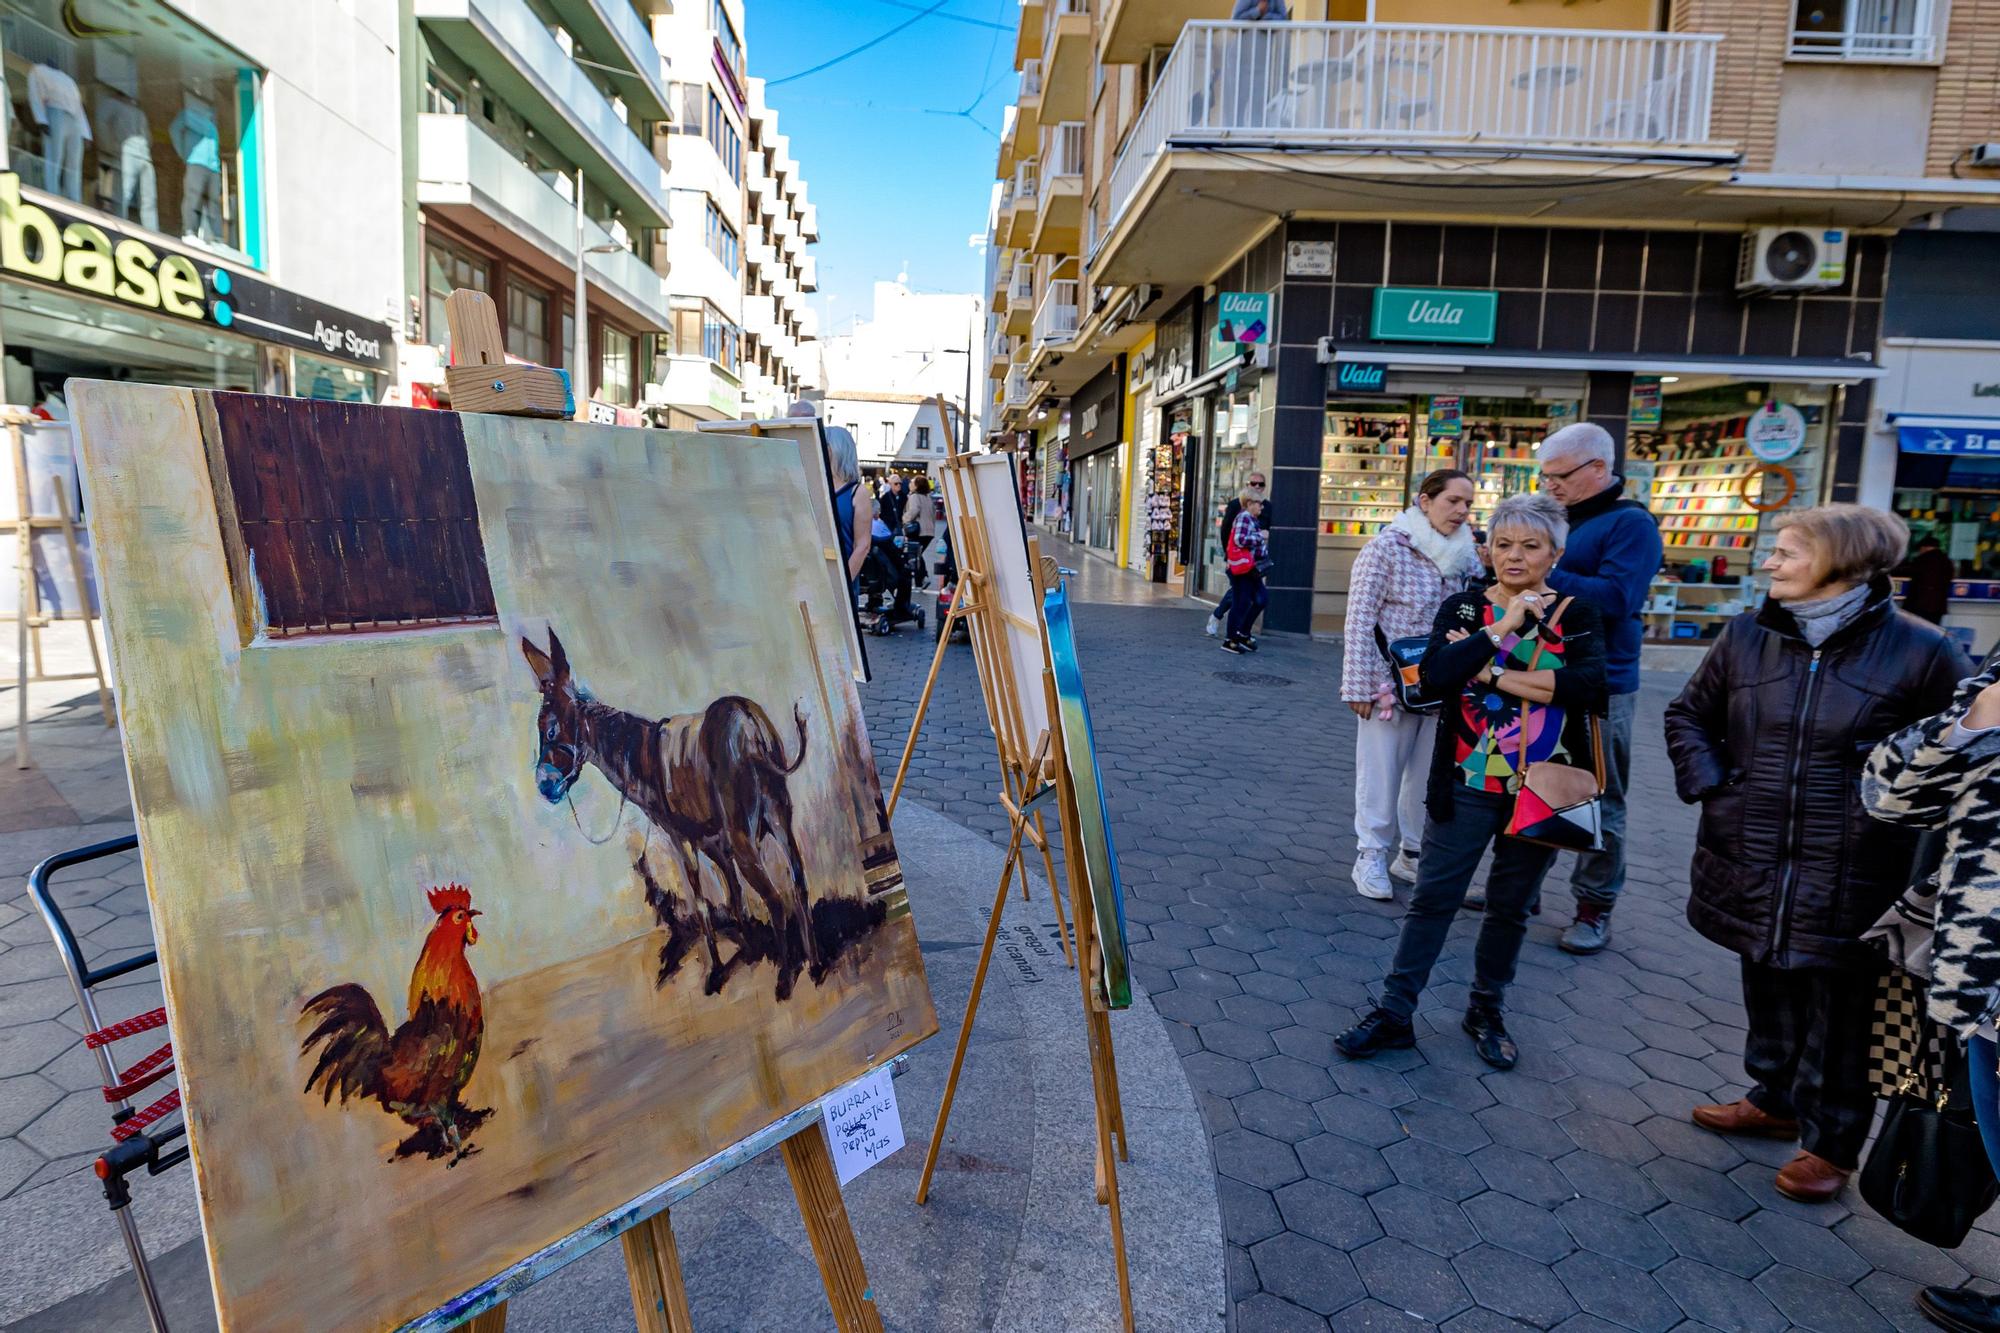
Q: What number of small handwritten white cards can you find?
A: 1